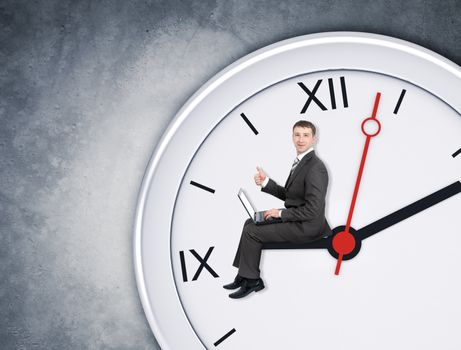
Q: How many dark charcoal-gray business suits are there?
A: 1